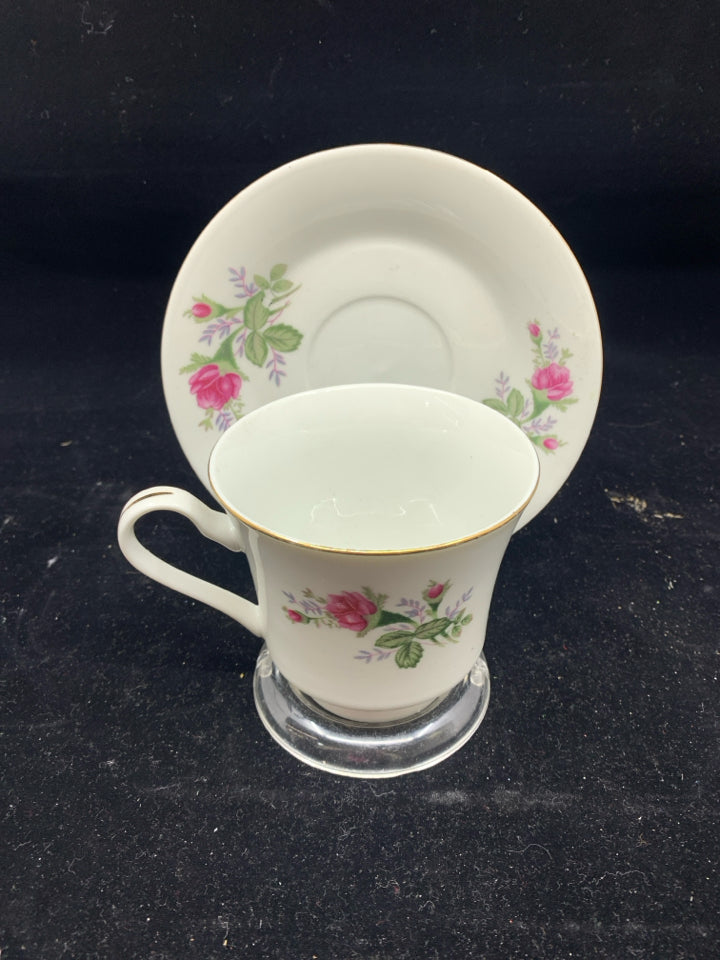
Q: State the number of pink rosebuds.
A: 5